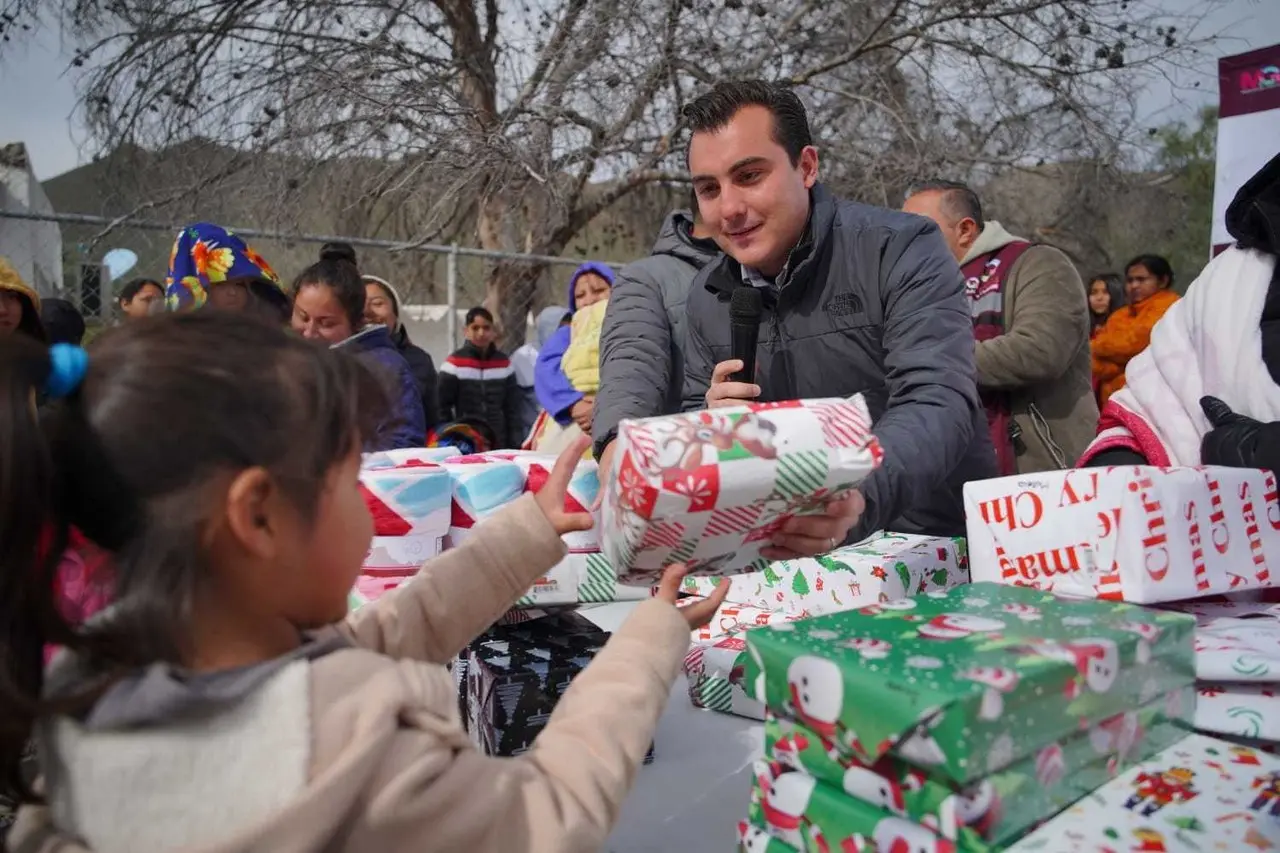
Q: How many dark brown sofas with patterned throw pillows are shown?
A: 0